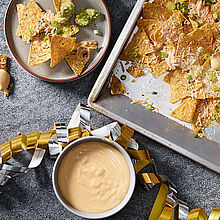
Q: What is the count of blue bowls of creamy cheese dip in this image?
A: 0